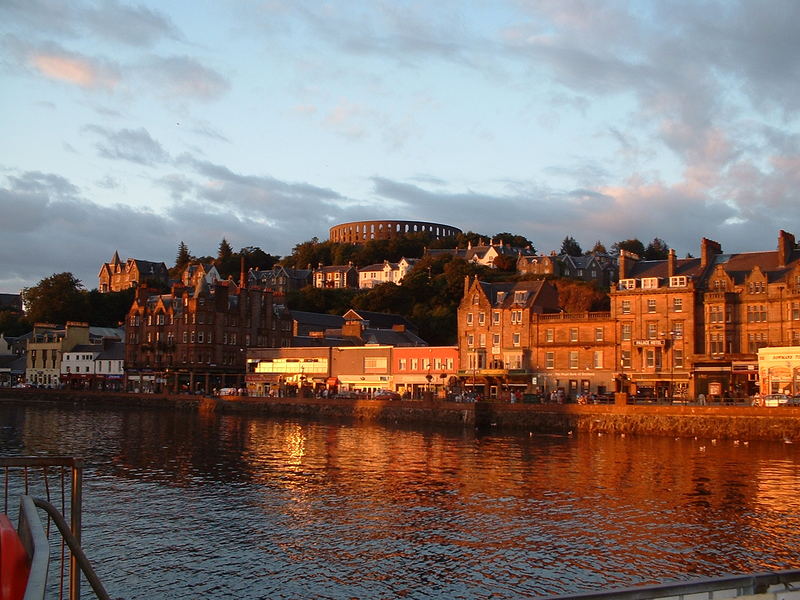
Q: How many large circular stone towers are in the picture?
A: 1